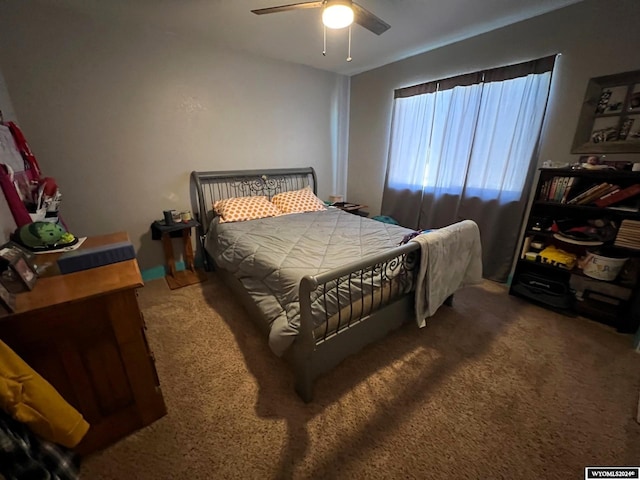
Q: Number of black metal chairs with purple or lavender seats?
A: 0